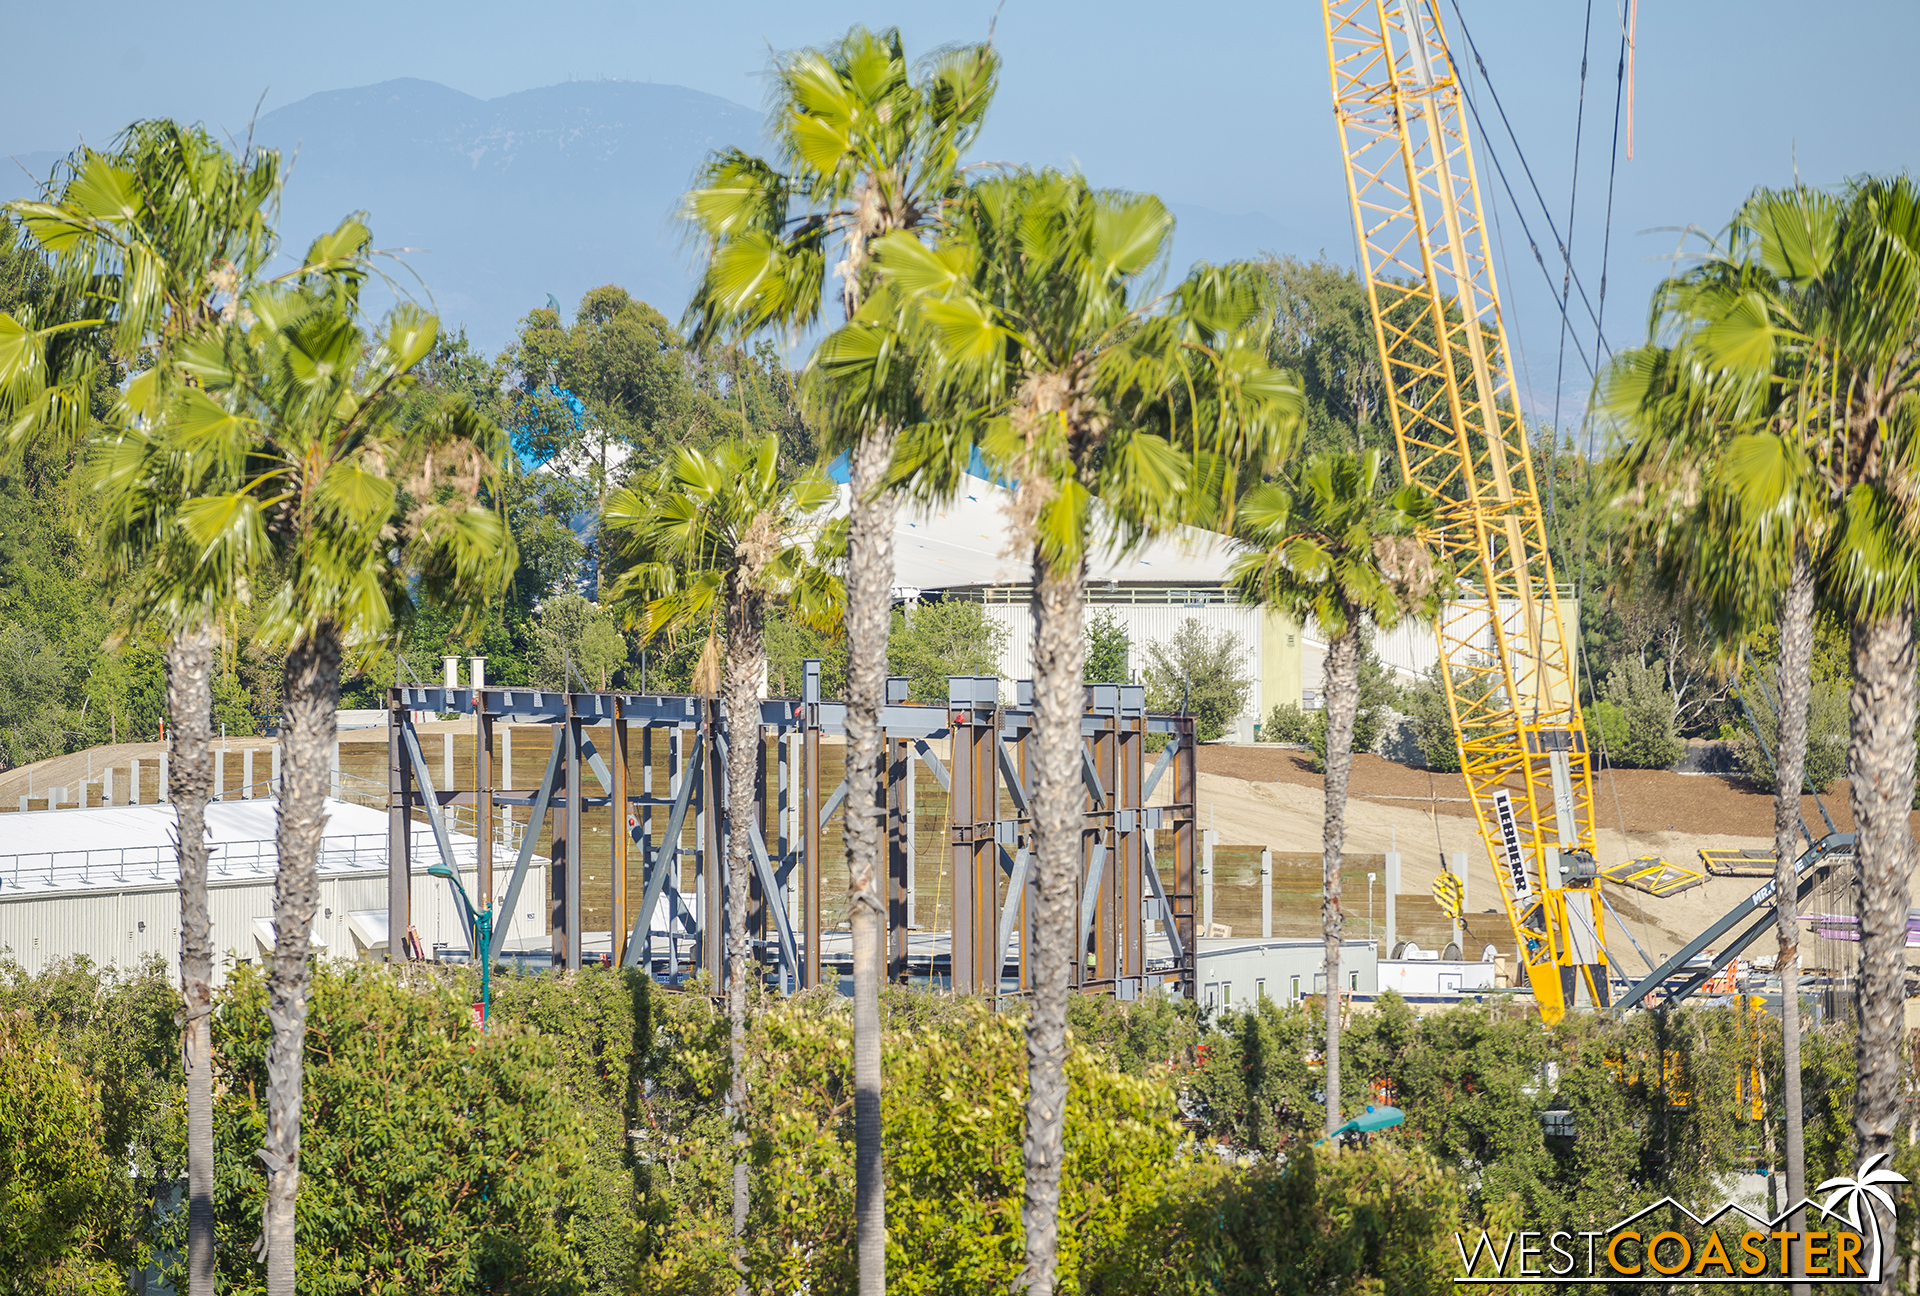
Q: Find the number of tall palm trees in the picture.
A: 8